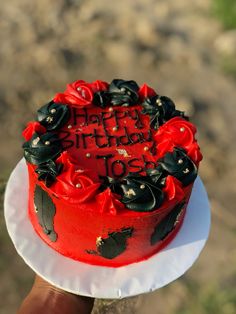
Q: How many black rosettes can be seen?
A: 6